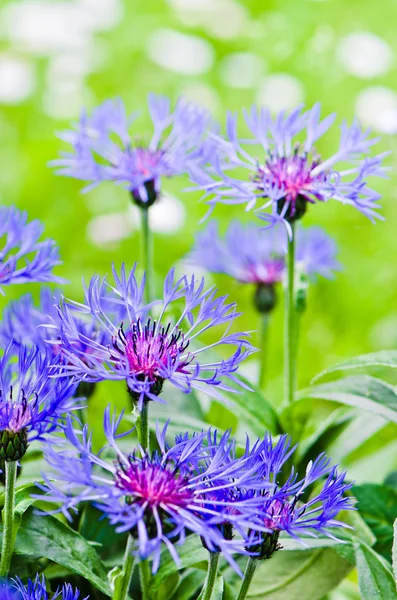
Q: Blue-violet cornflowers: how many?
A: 11